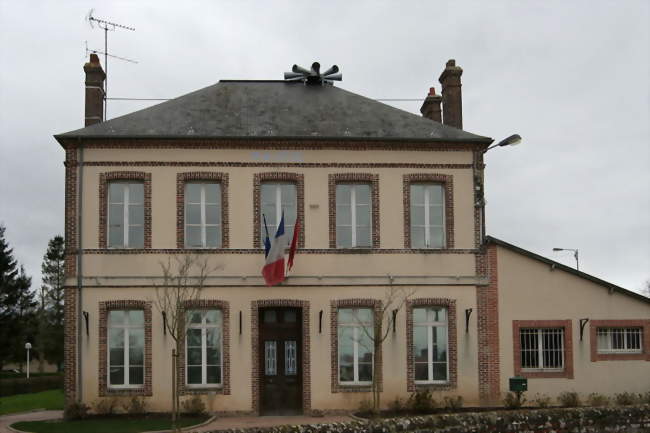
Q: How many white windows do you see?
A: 11